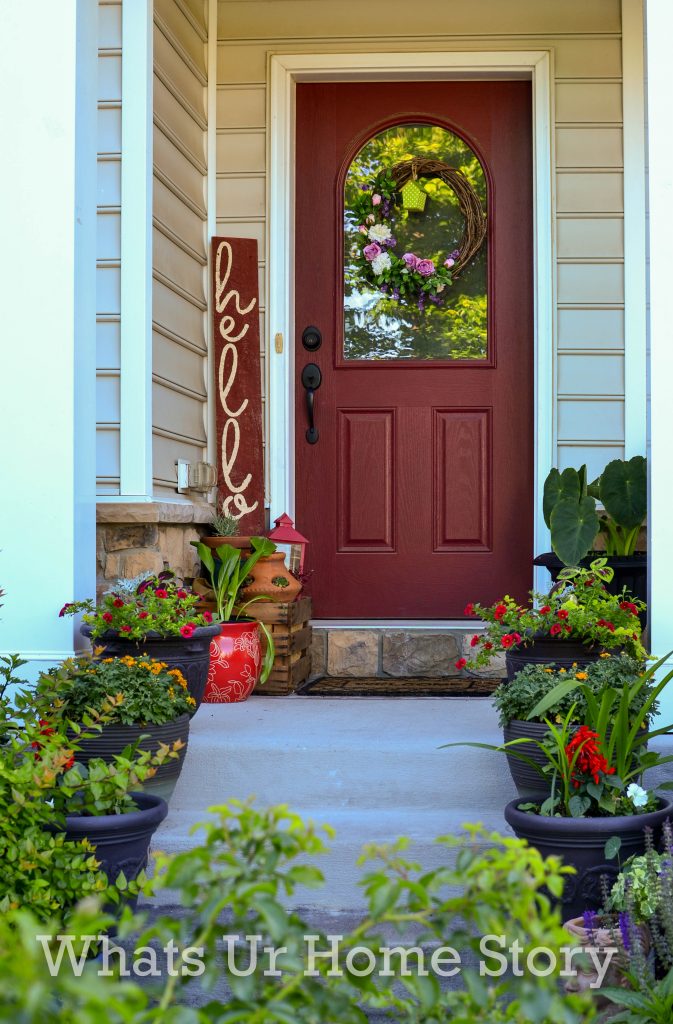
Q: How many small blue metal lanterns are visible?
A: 0